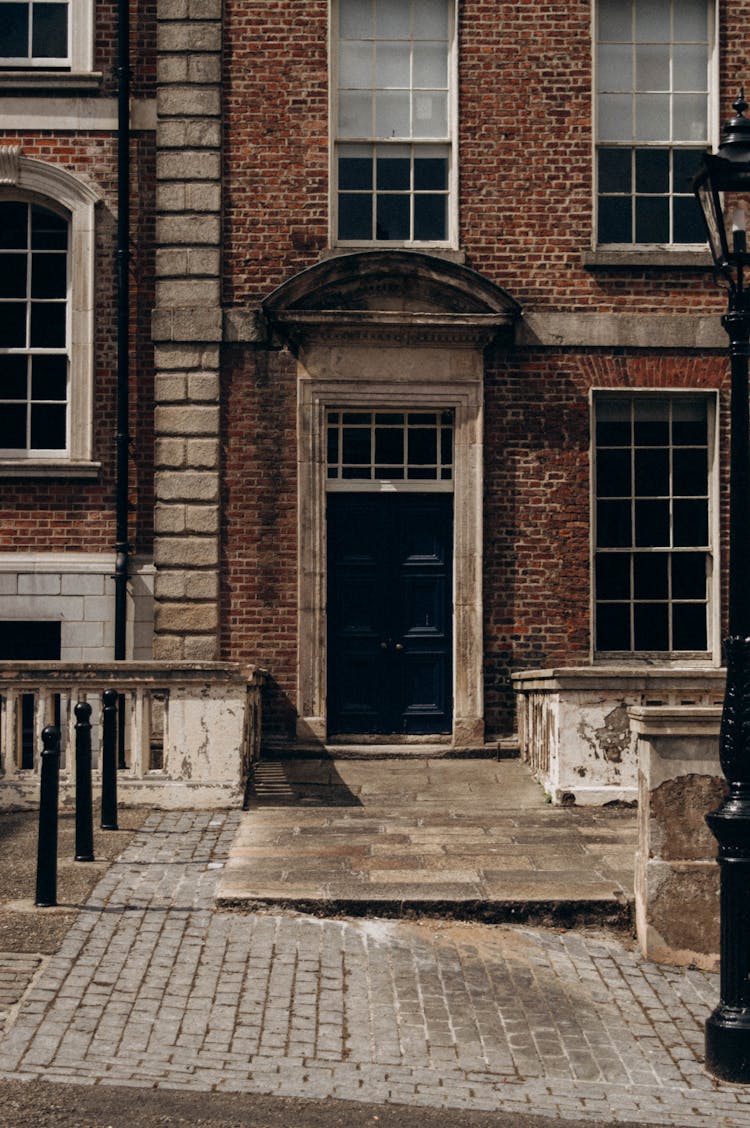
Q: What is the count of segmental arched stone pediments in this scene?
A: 1